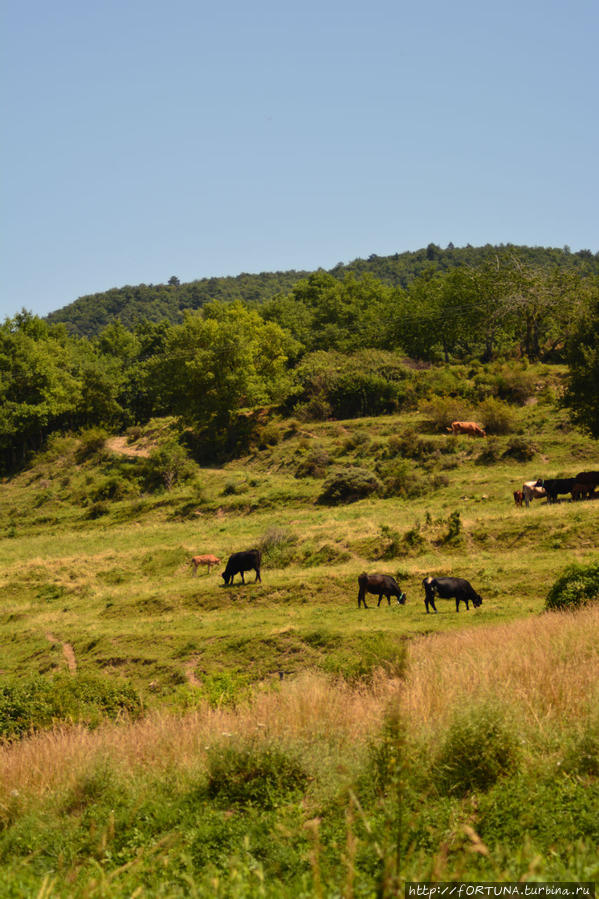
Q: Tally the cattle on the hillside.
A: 9